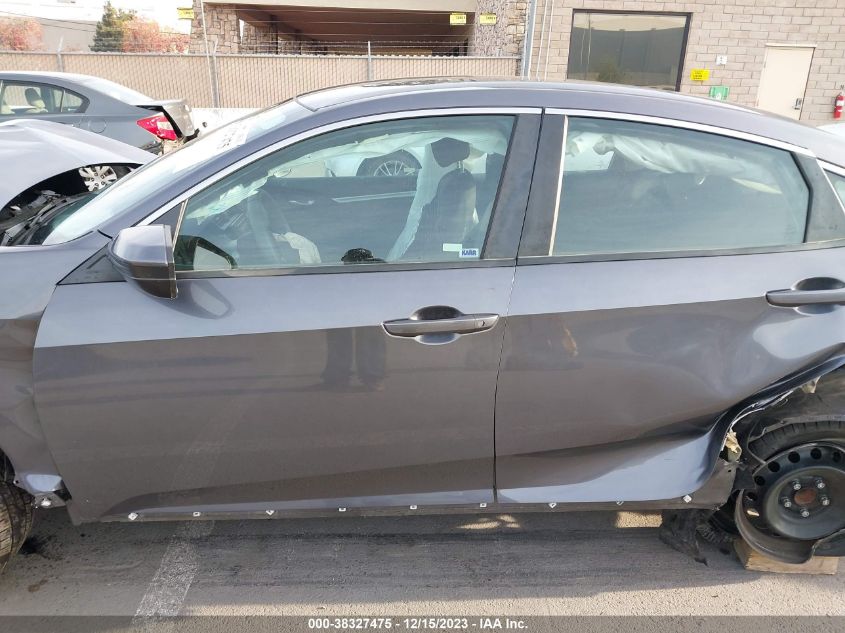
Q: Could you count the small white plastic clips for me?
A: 9